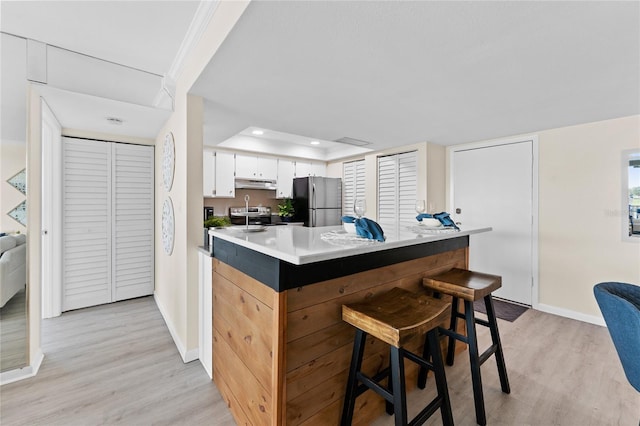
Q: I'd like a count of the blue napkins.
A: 2